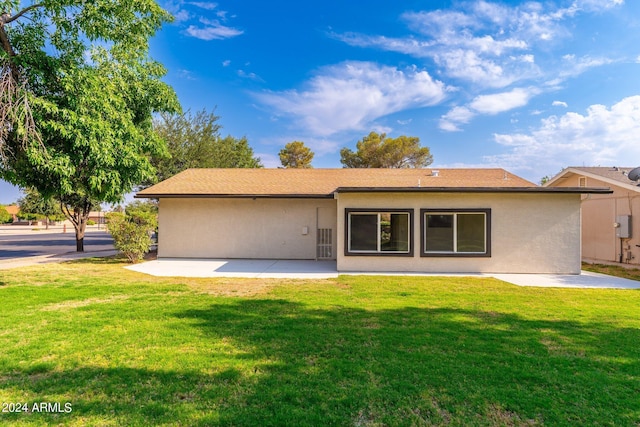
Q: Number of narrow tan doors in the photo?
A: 1